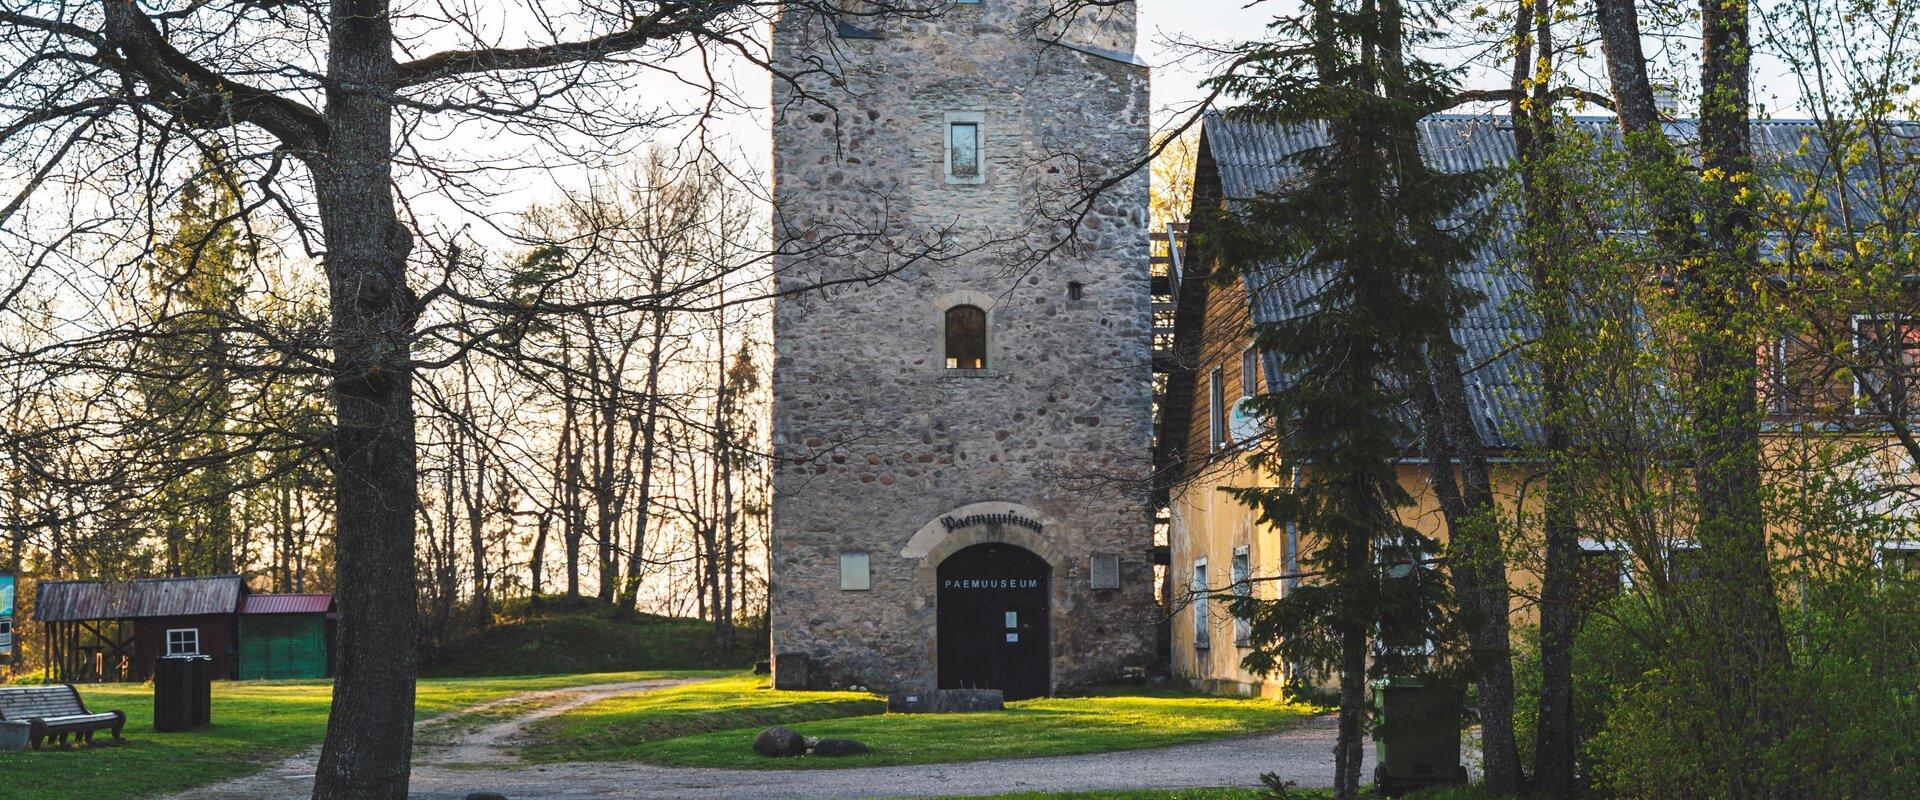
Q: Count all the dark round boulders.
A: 2